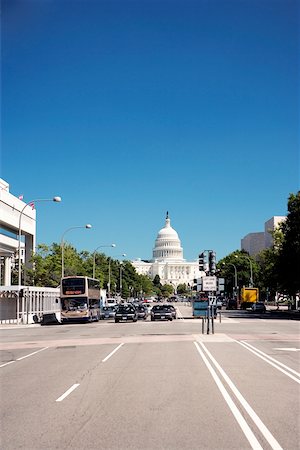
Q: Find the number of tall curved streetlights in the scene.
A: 6